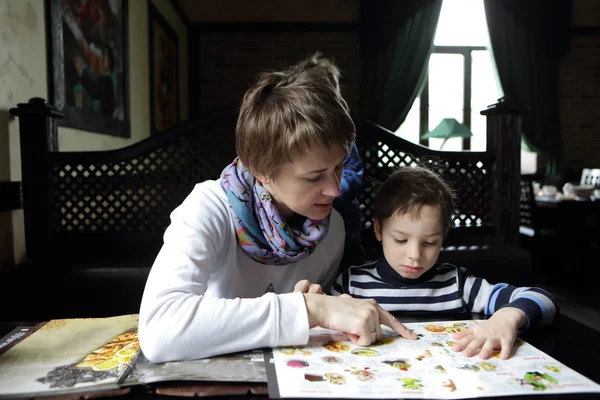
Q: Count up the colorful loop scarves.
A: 1